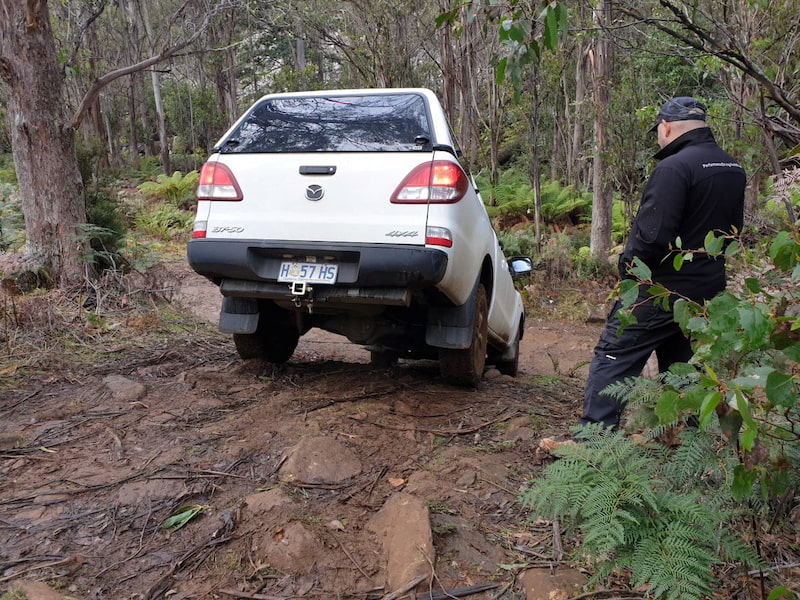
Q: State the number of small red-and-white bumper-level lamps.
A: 2